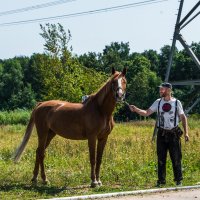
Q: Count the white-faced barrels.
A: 0